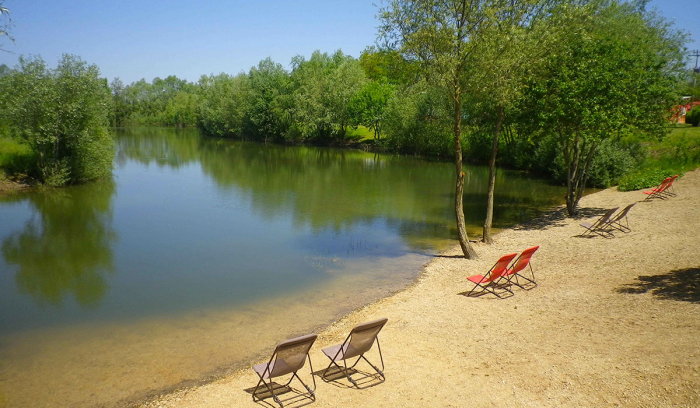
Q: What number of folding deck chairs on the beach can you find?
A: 8